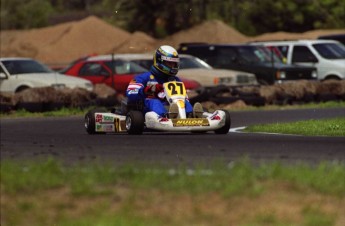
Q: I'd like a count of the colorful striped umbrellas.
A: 0